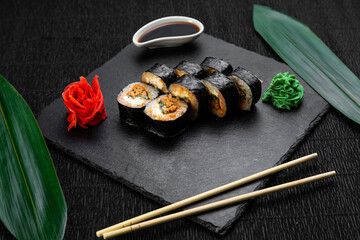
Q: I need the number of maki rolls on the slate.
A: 8